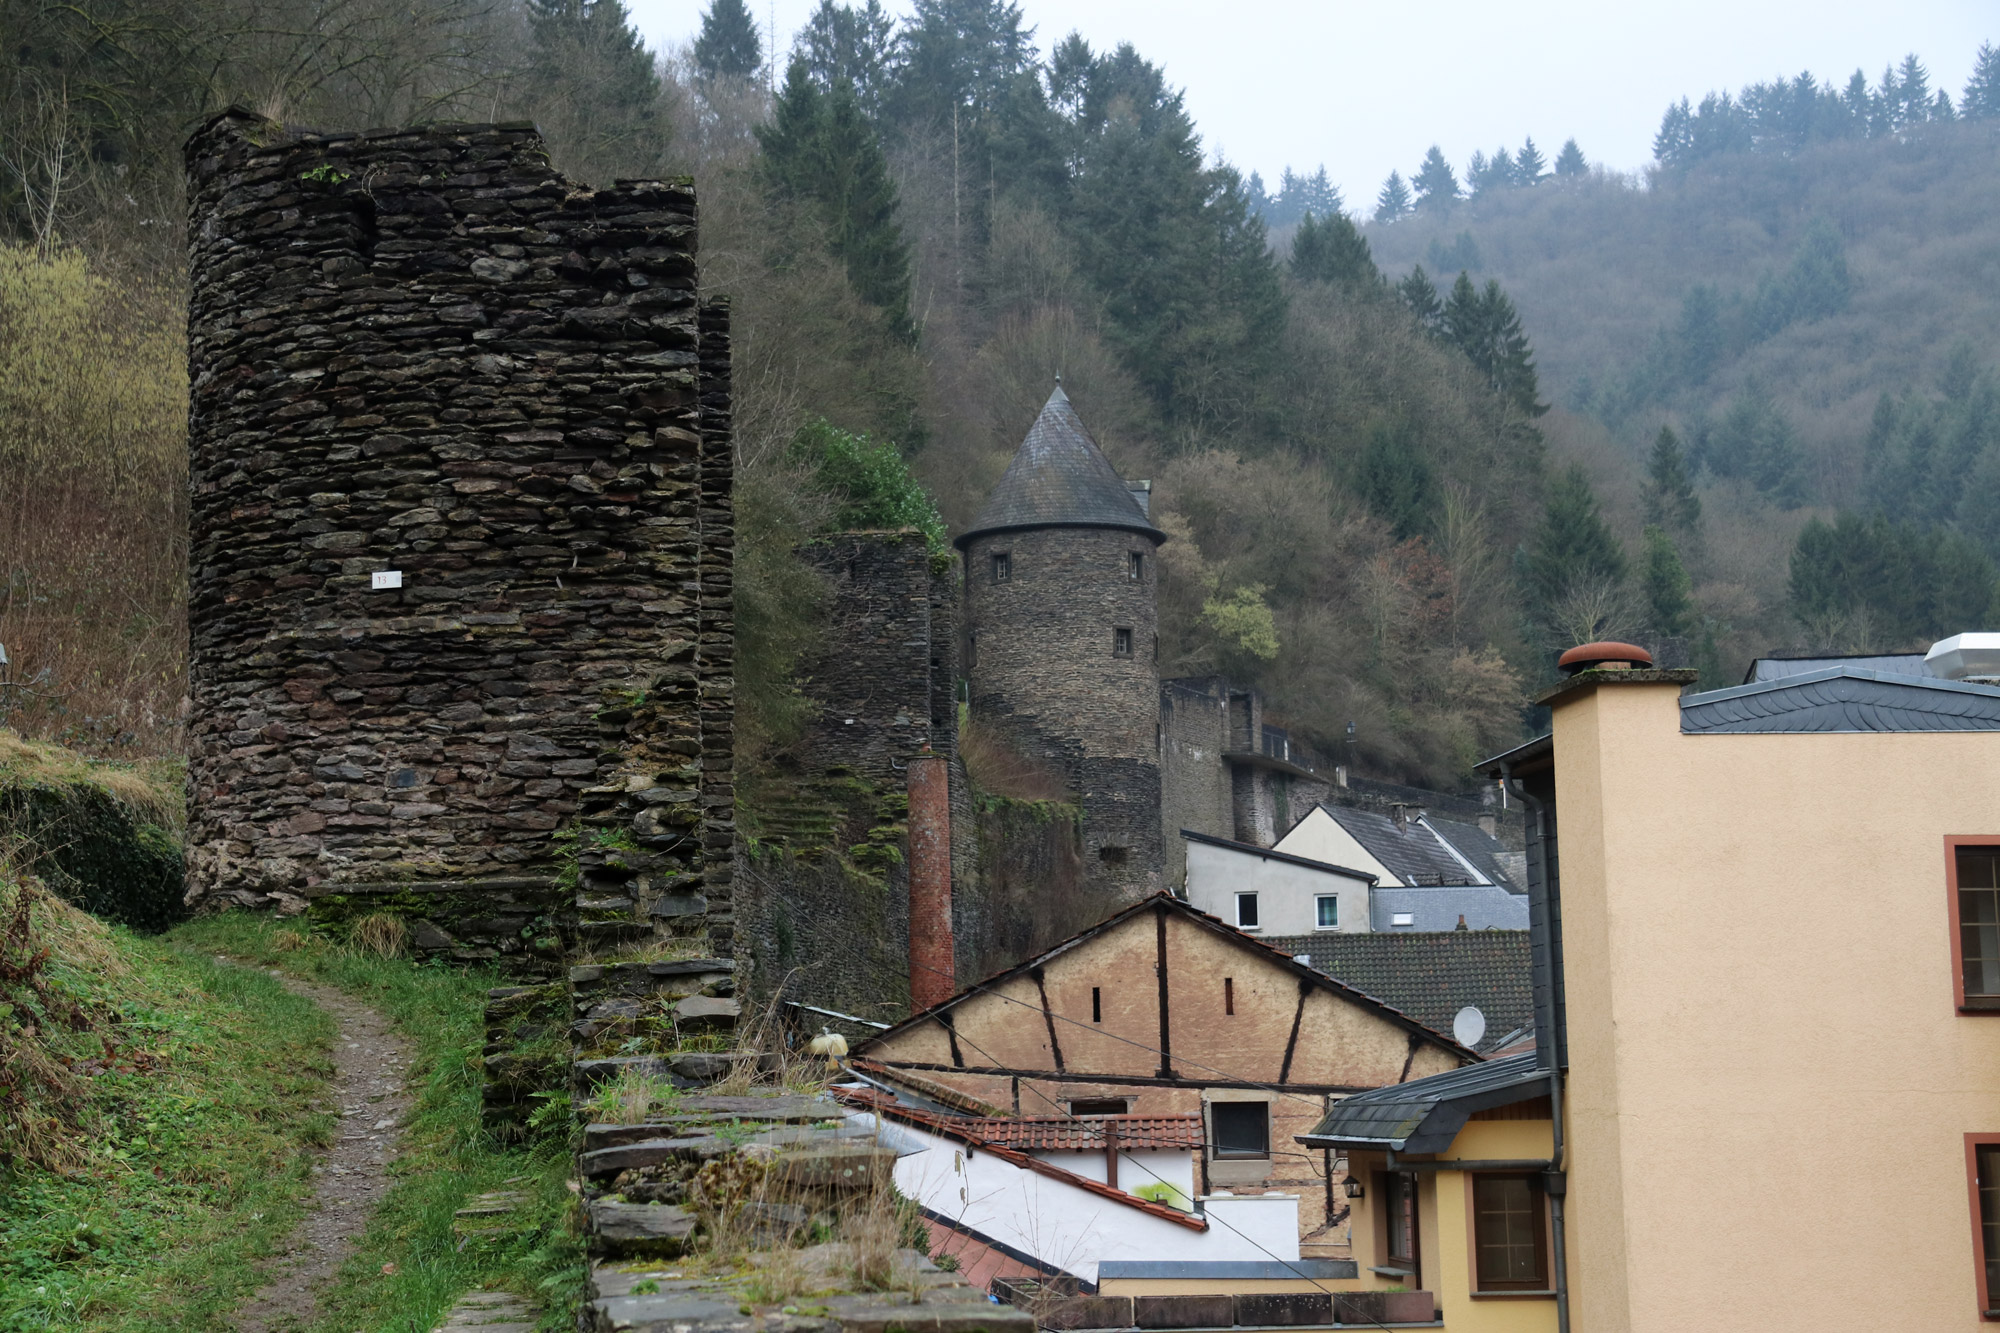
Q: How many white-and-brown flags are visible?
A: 0